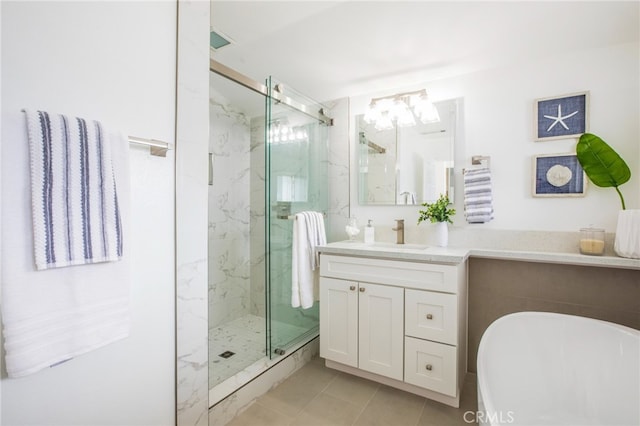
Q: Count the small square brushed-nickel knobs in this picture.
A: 4